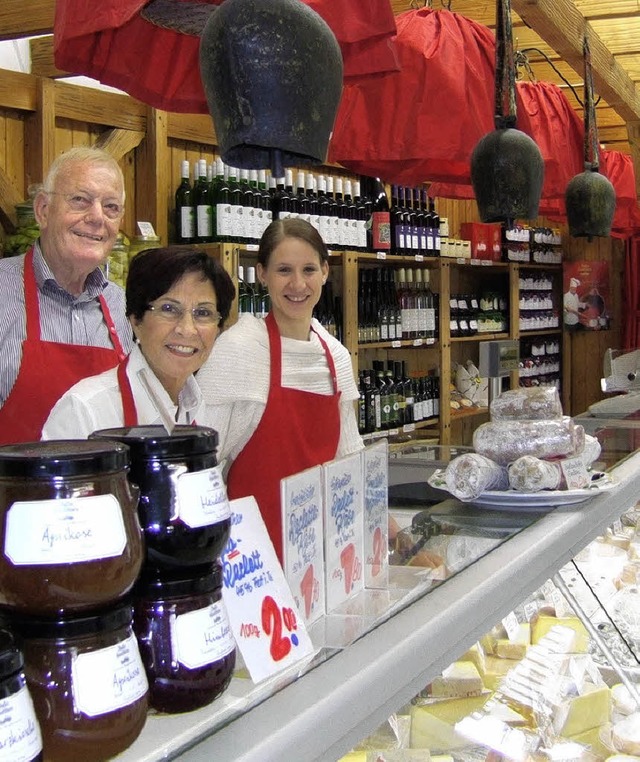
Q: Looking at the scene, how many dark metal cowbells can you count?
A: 3